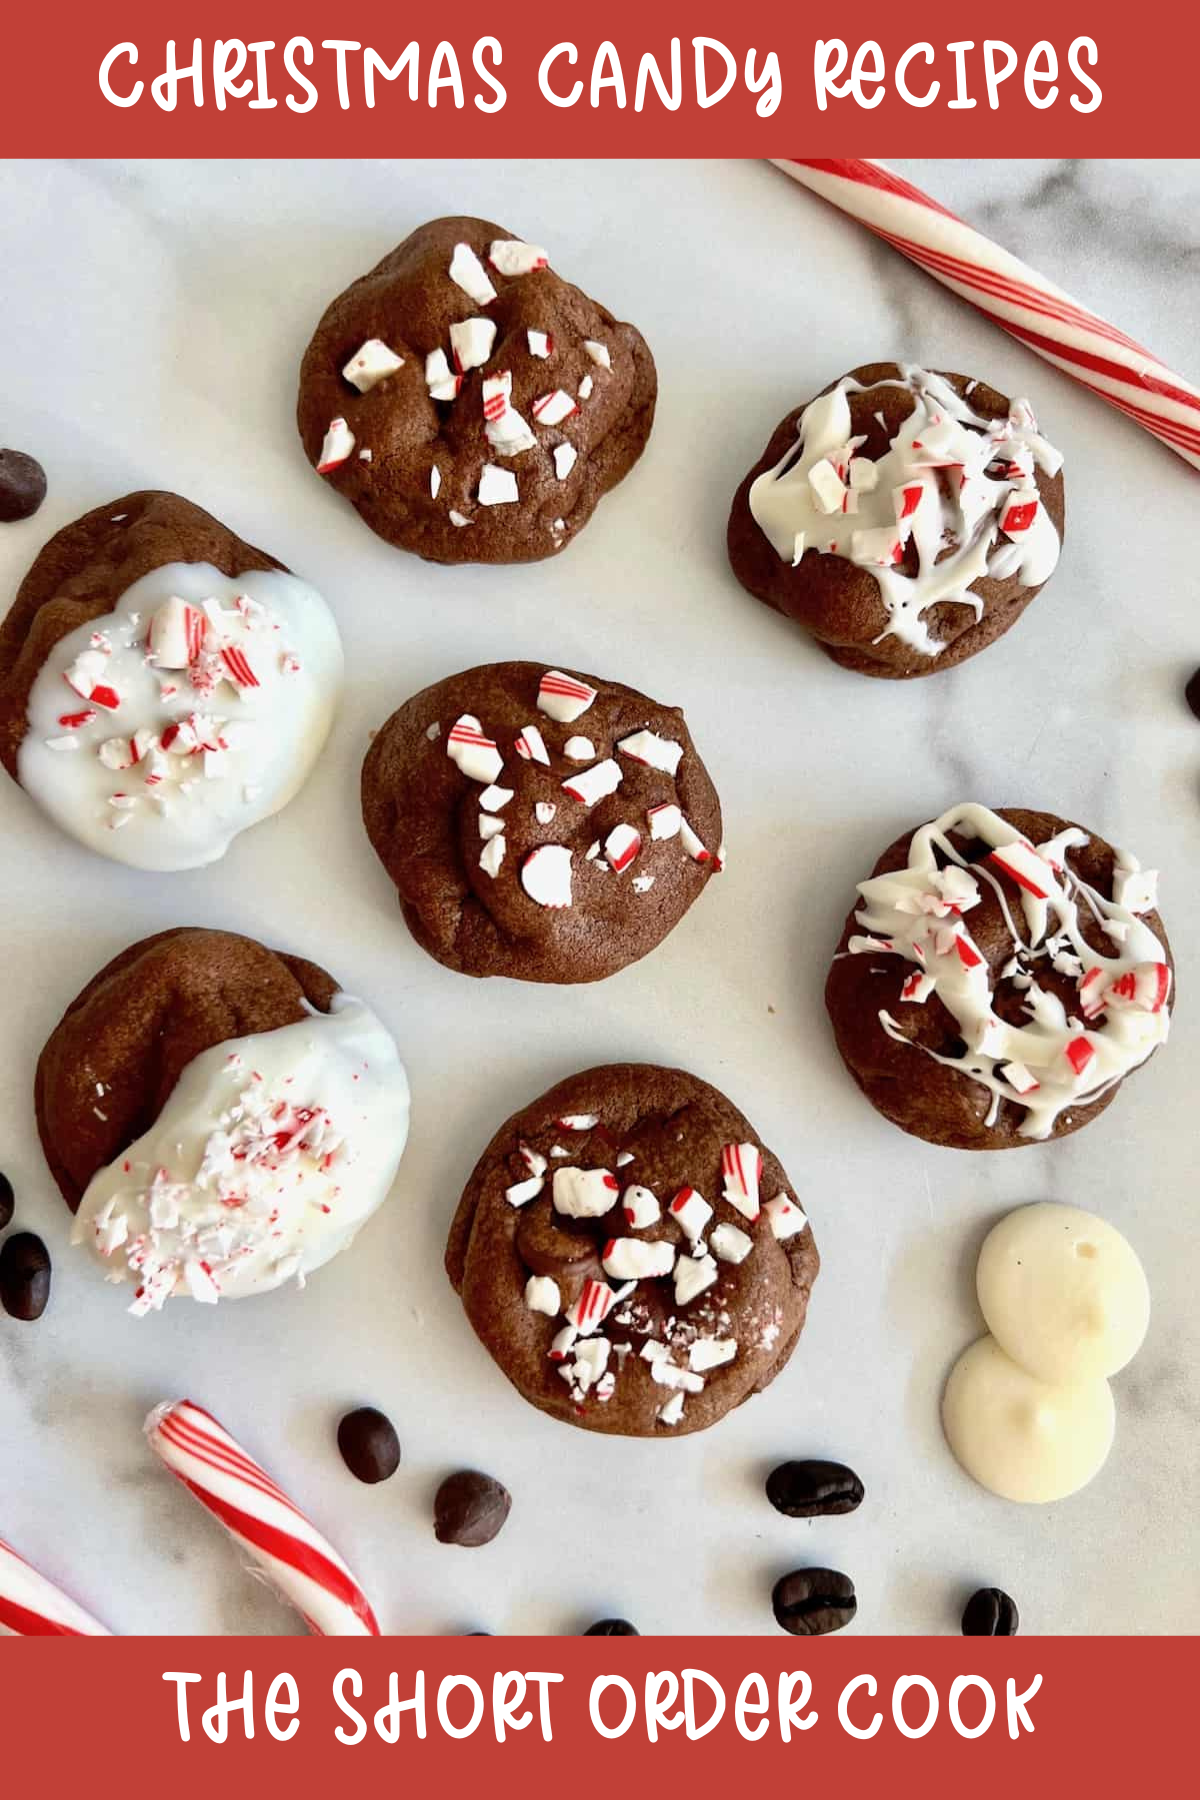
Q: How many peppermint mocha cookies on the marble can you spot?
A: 7